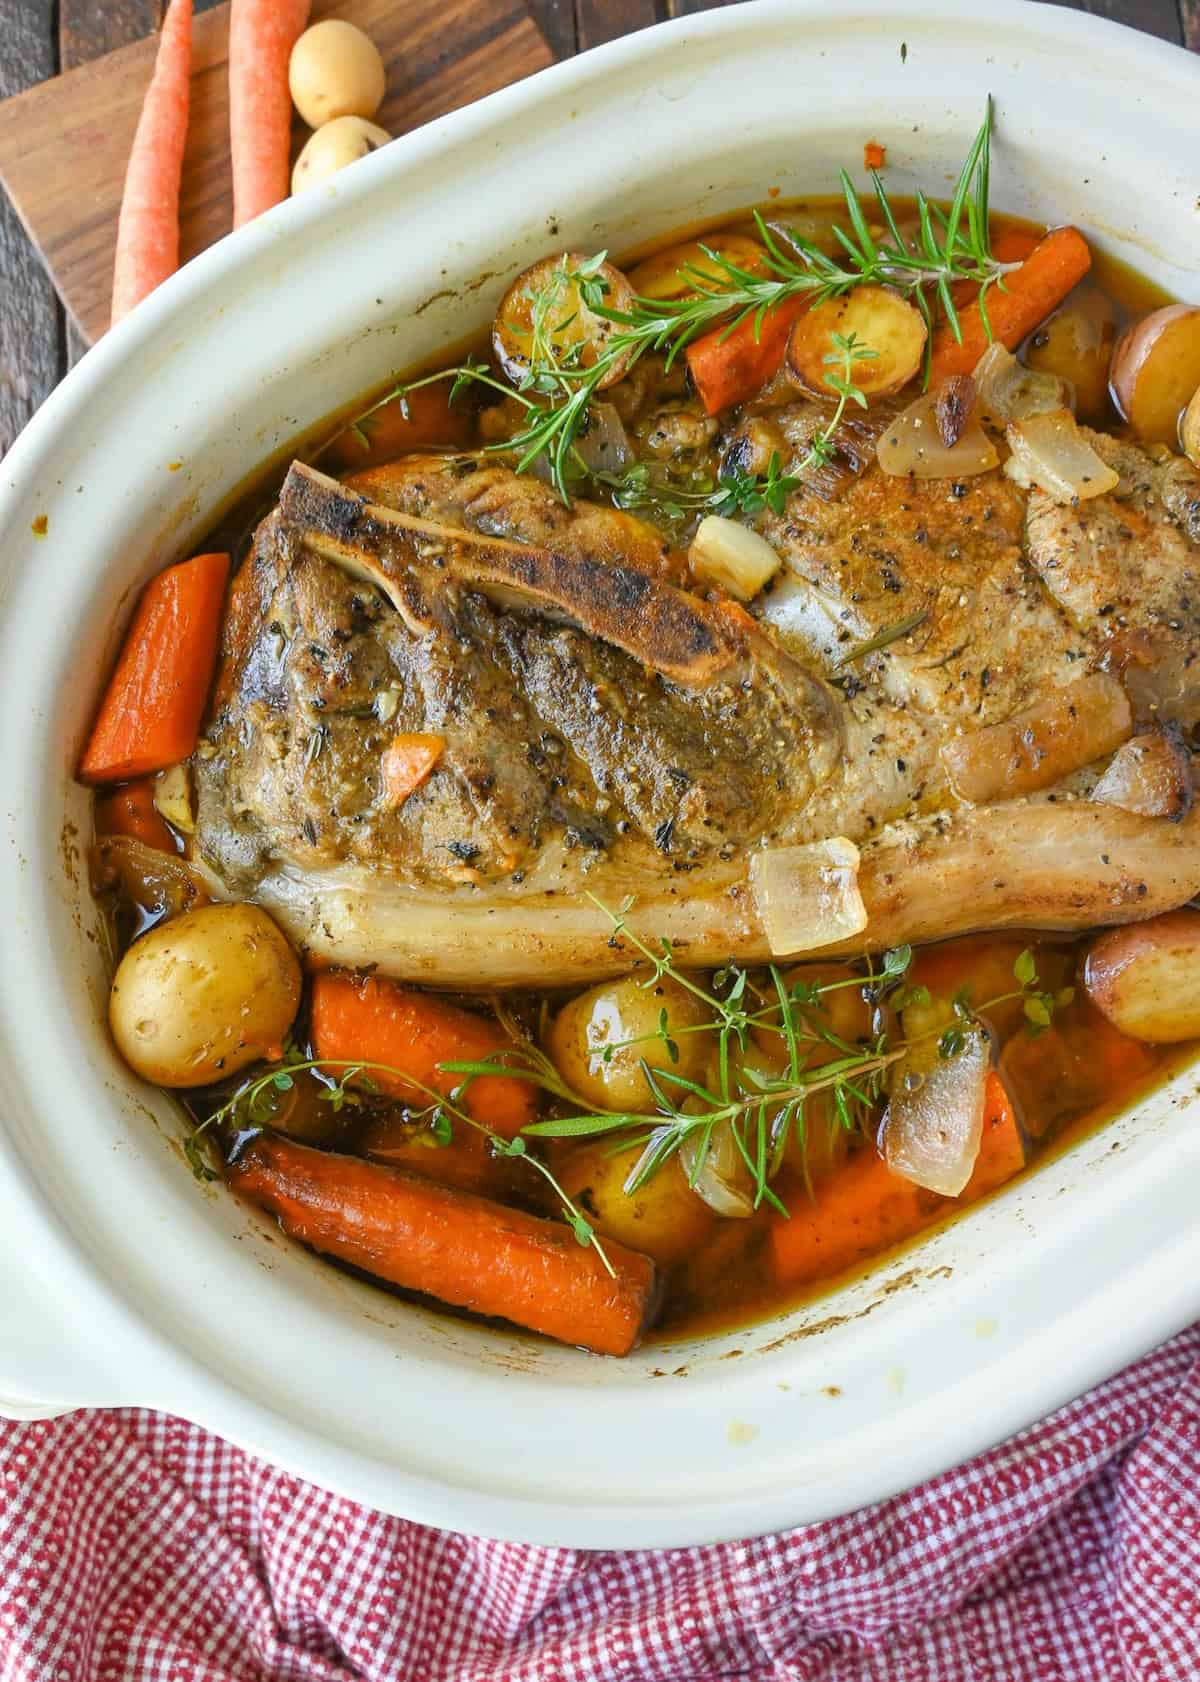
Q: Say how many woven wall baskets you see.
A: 0